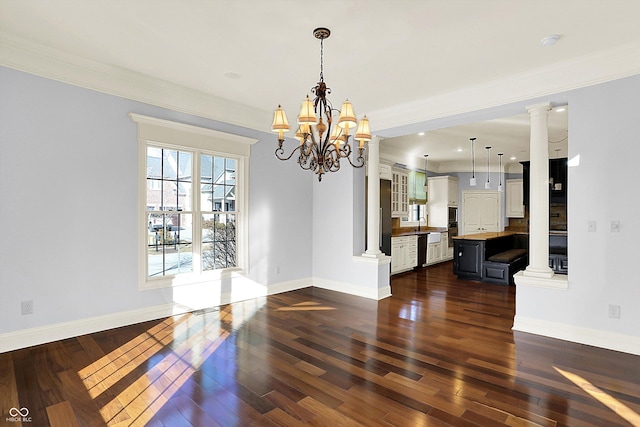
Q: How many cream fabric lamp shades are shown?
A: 6